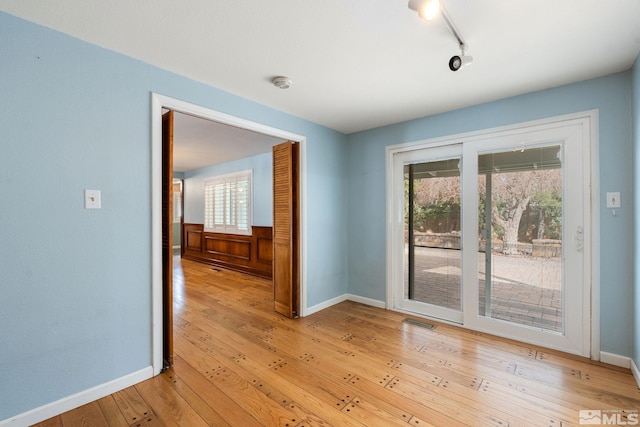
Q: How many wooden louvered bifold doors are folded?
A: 2